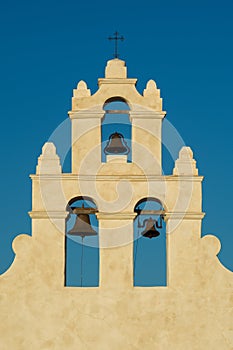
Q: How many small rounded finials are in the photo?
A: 4